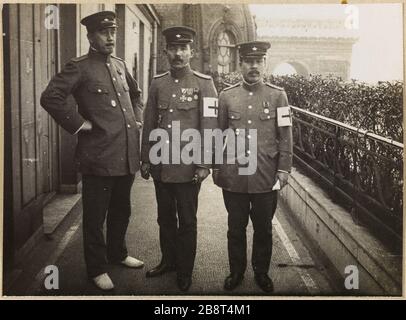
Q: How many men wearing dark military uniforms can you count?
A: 3